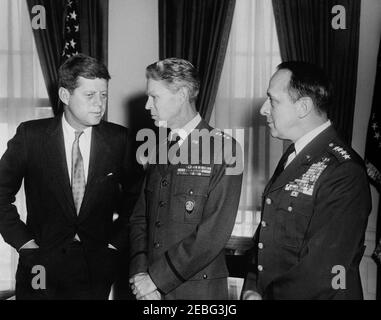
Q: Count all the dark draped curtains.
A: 3